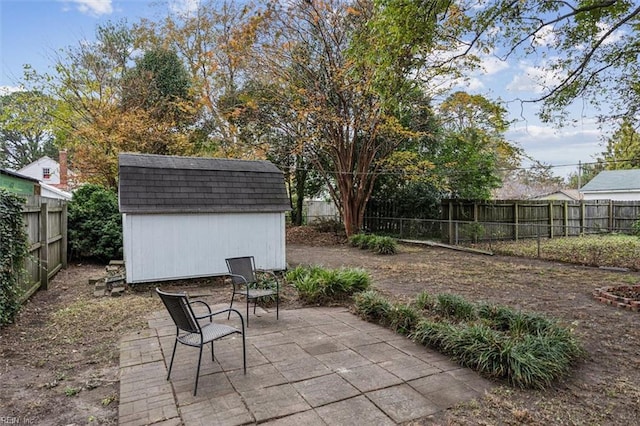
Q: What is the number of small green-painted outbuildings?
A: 1